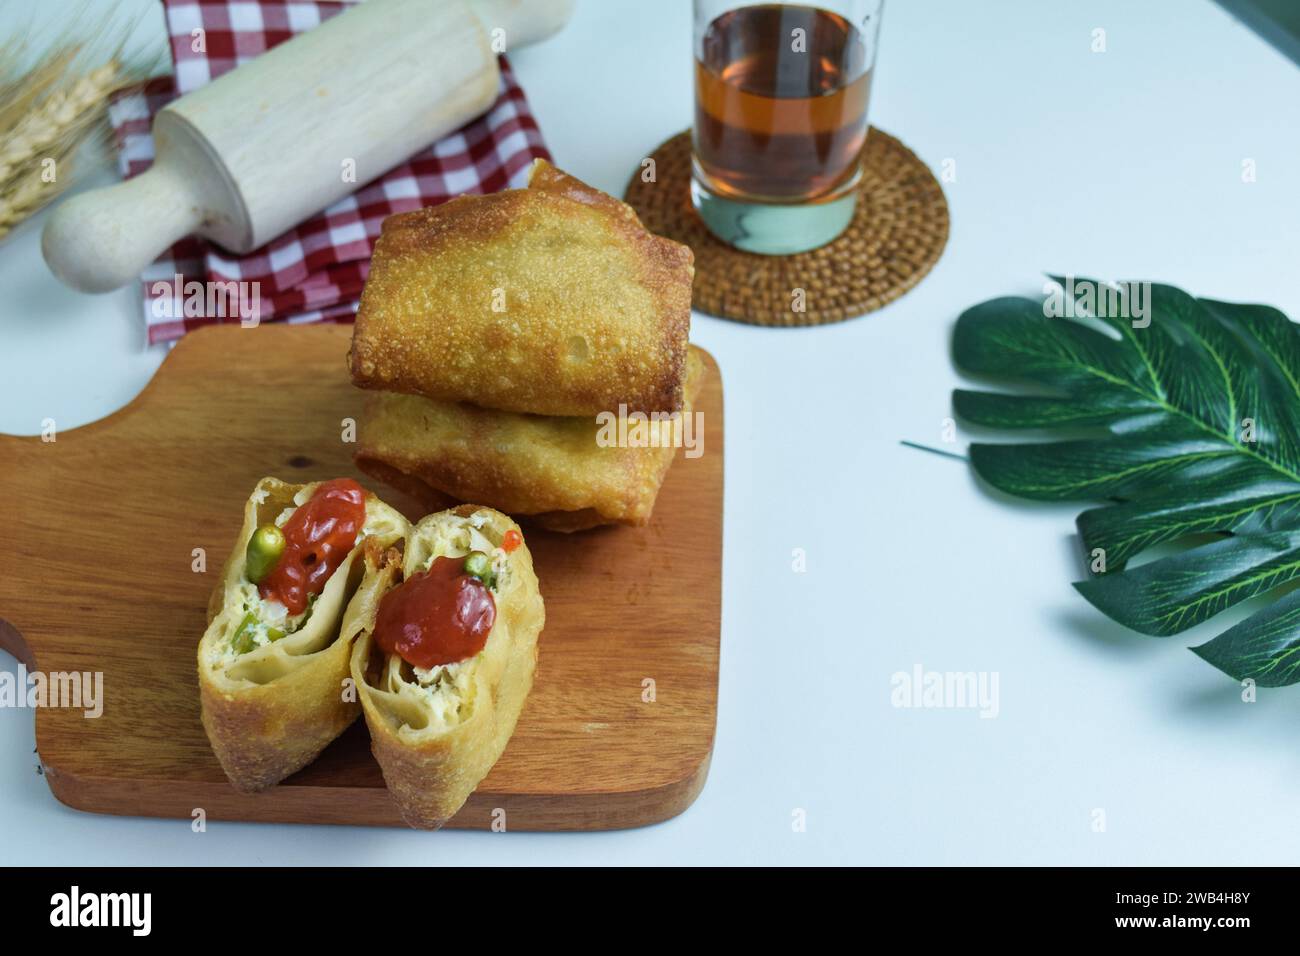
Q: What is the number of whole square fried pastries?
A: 2